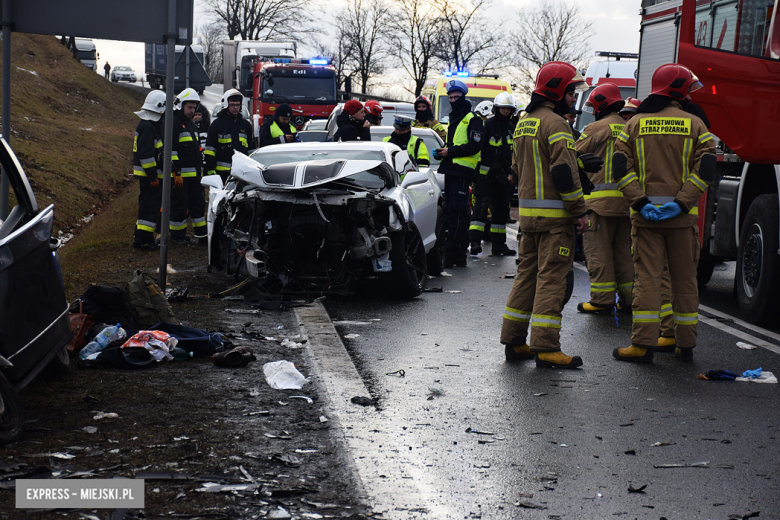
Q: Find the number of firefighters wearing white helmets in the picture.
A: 6